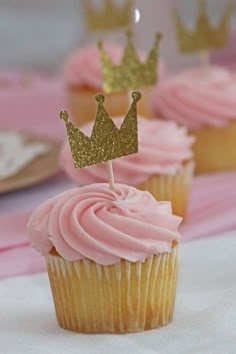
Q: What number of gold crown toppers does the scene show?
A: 4